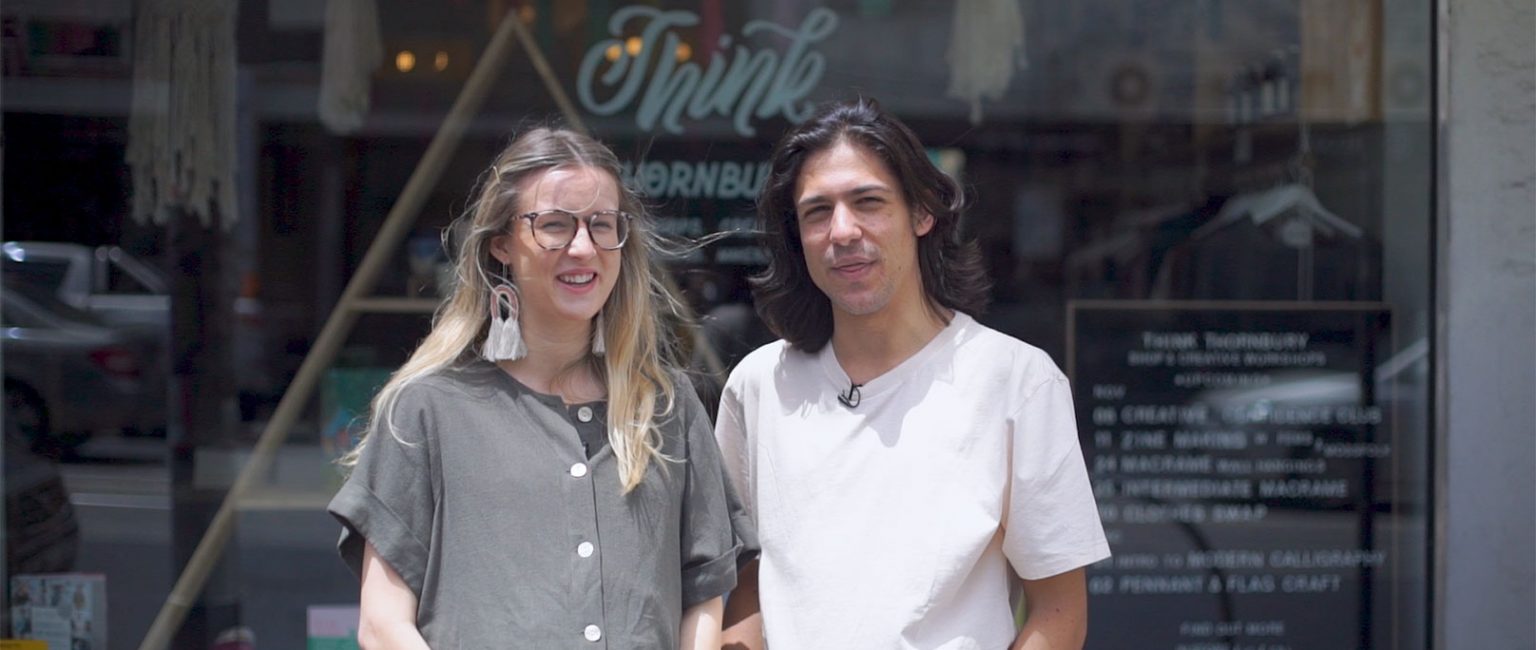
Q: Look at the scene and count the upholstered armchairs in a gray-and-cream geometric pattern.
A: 0